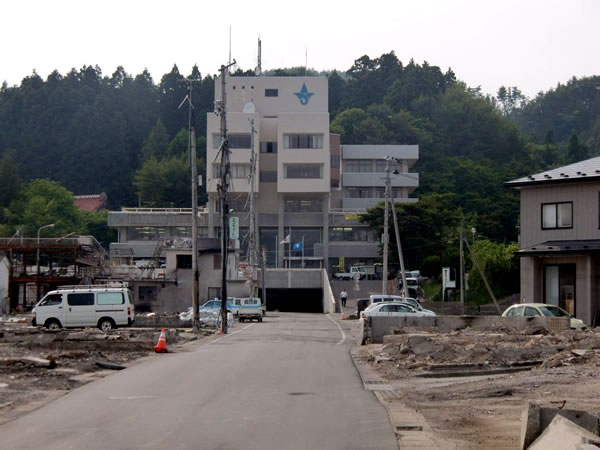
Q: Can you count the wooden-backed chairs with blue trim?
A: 0